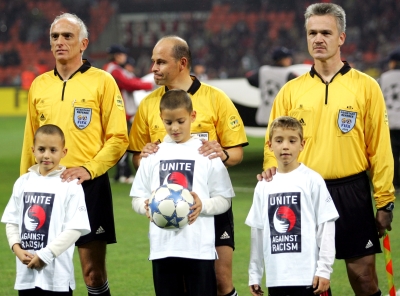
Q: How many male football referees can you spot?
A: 3